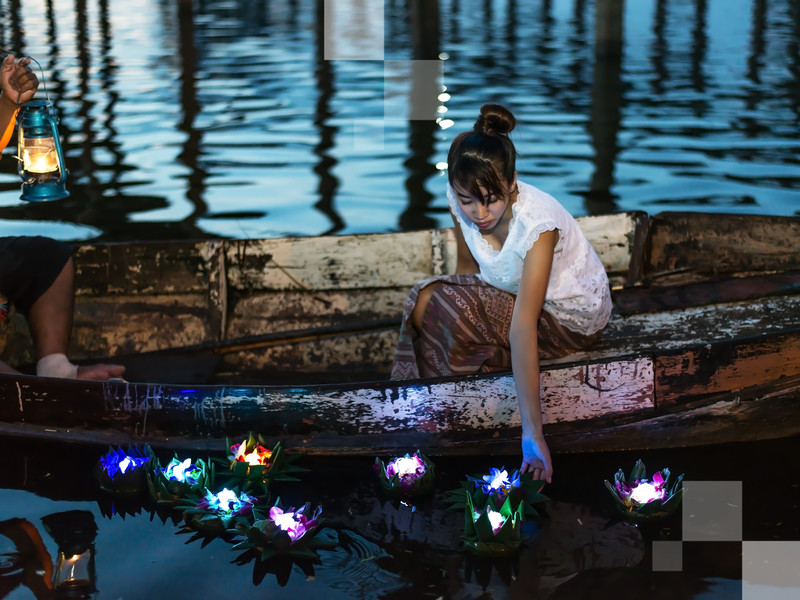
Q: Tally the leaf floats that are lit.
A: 9